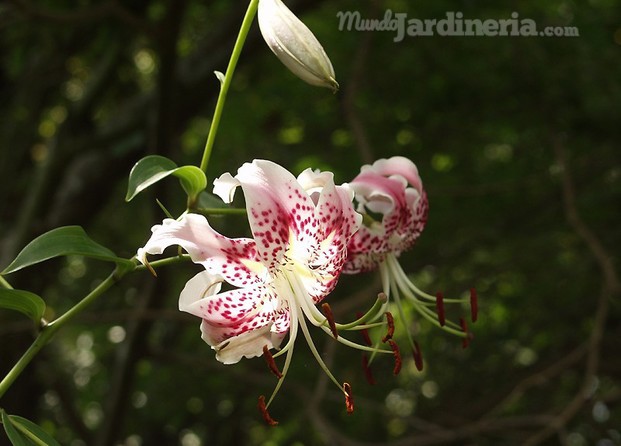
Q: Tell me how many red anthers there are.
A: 12